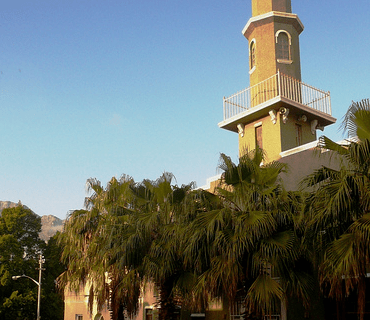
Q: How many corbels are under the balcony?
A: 4